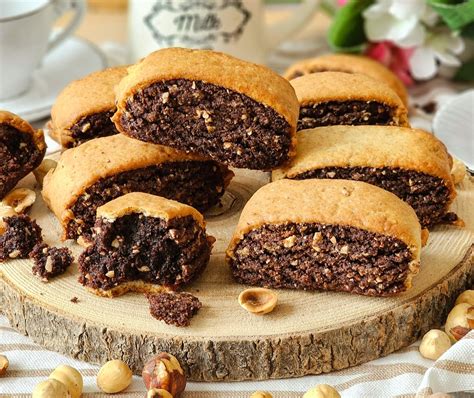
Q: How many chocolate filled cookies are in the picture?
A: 9